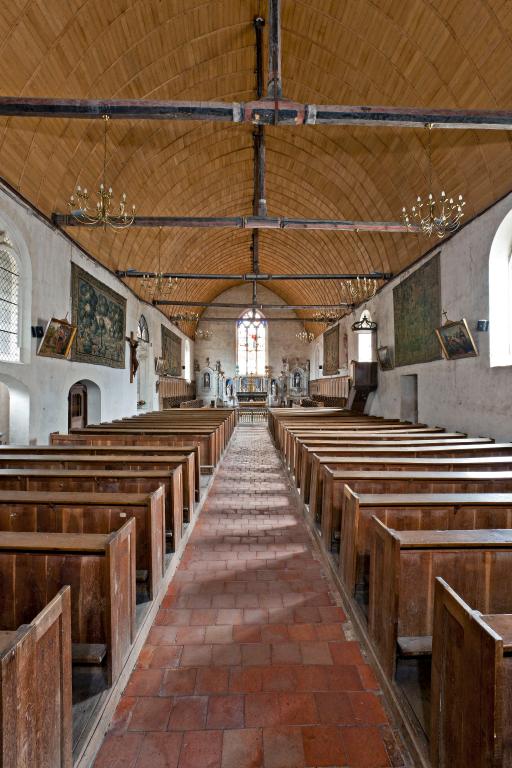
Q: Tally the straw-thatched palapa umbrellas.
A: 0